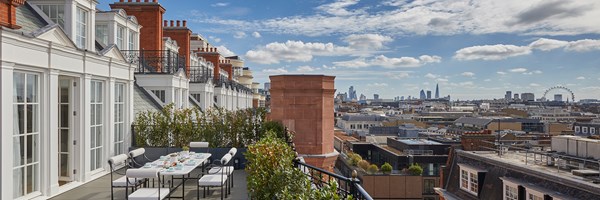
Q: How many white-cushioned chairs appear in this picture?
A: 6